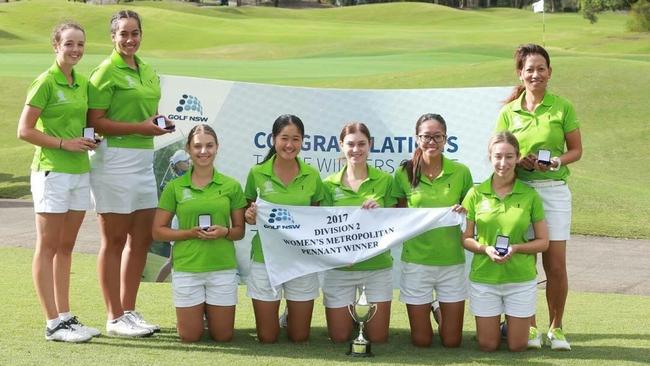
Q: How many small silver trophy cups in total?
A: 1